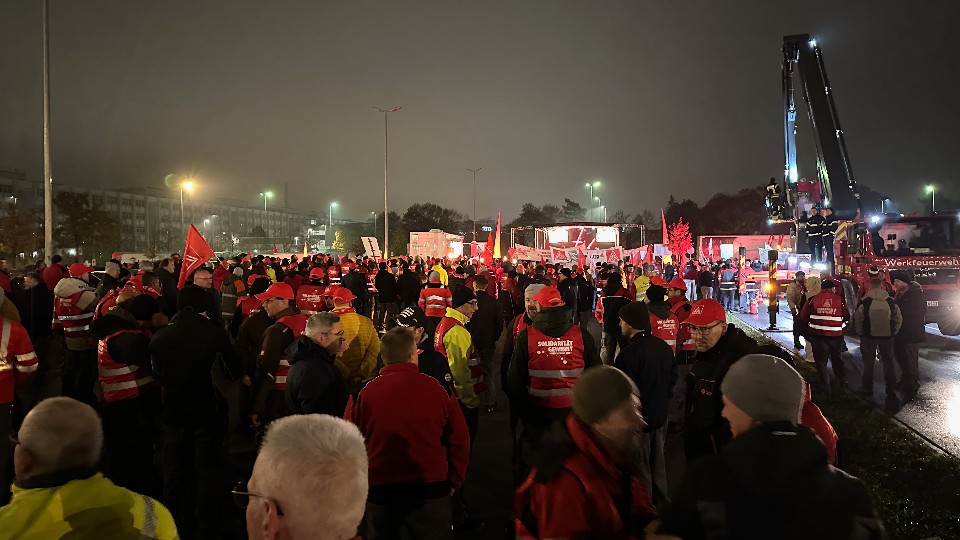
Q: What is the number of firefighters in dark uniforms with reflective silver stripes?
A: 3